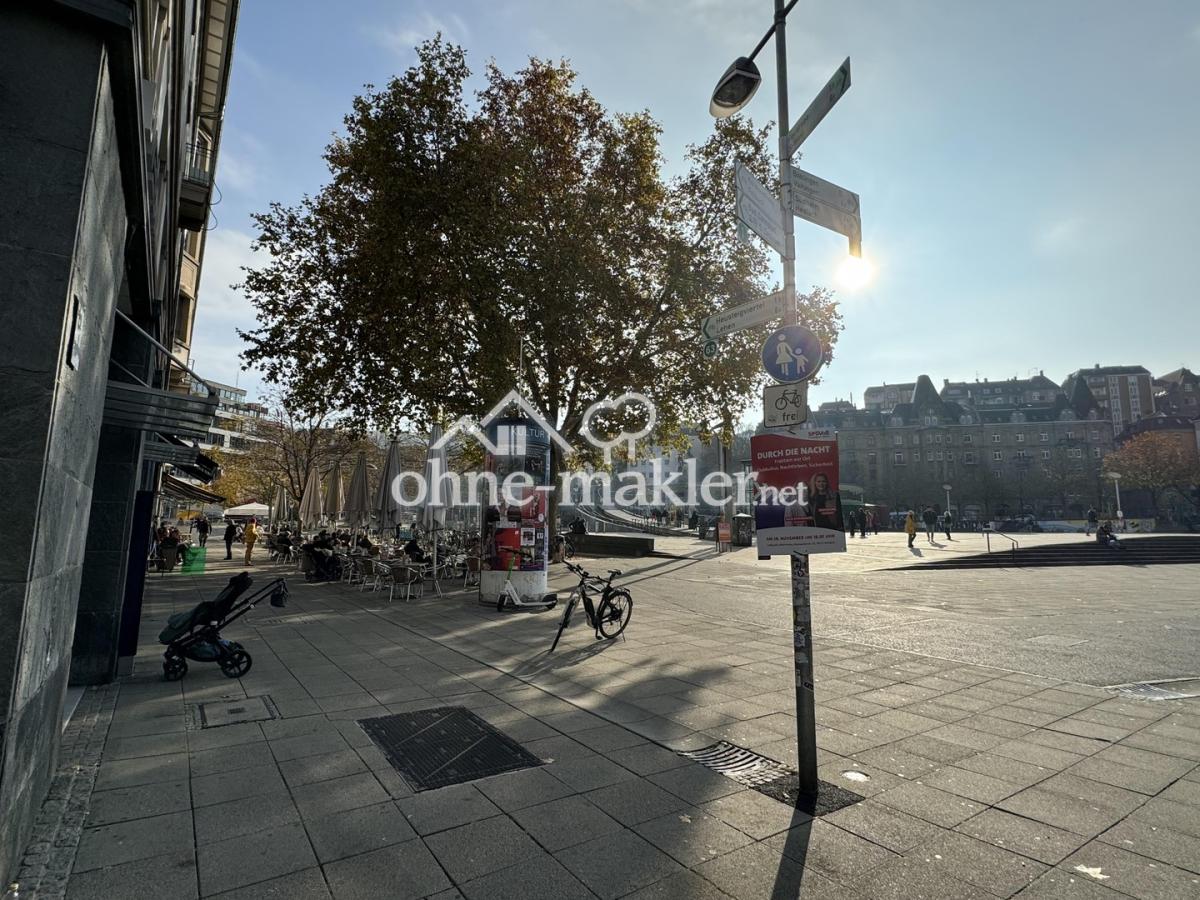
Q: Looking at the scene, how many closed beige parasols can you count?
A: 6